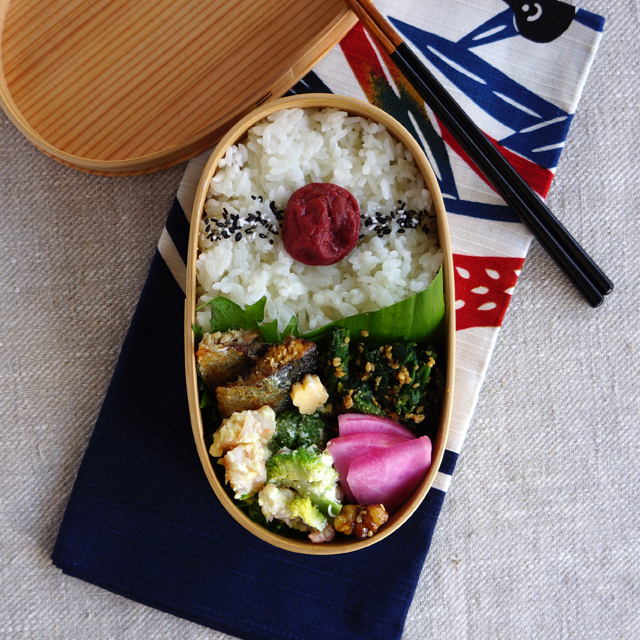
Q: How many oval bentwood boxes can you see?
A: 1